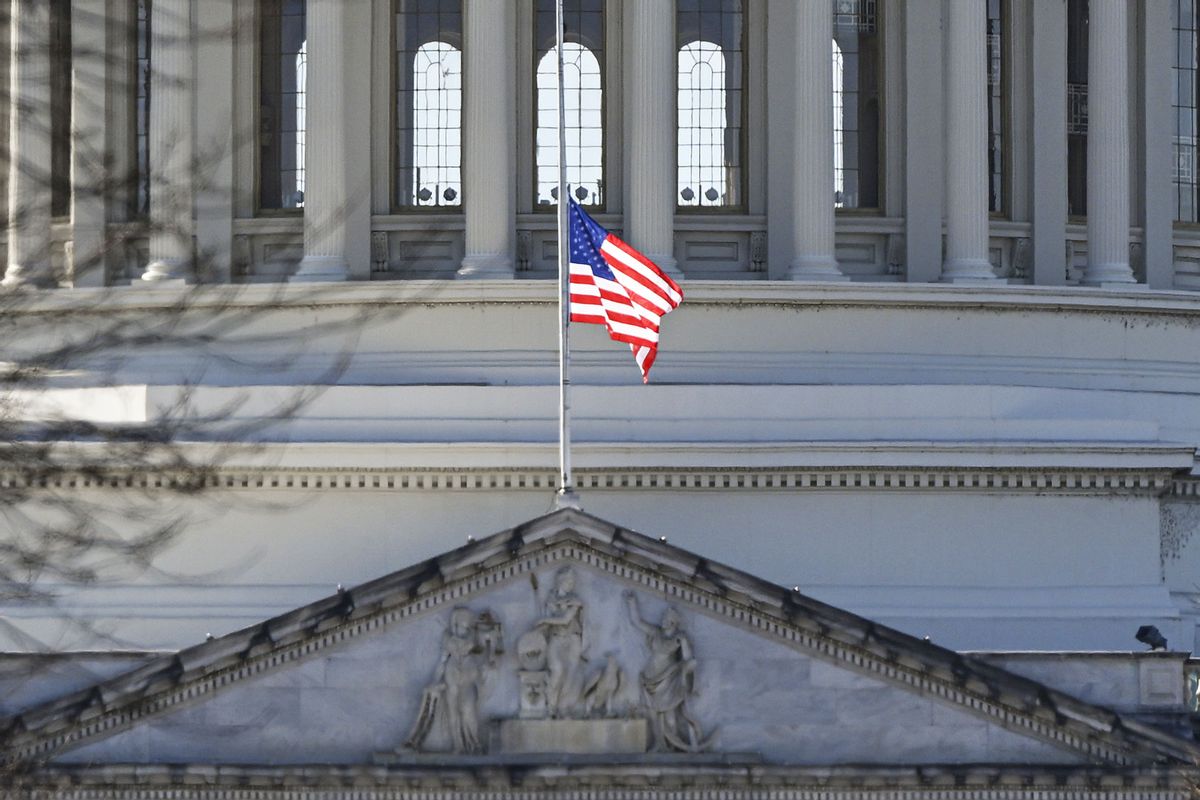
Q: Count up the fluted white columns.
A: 8